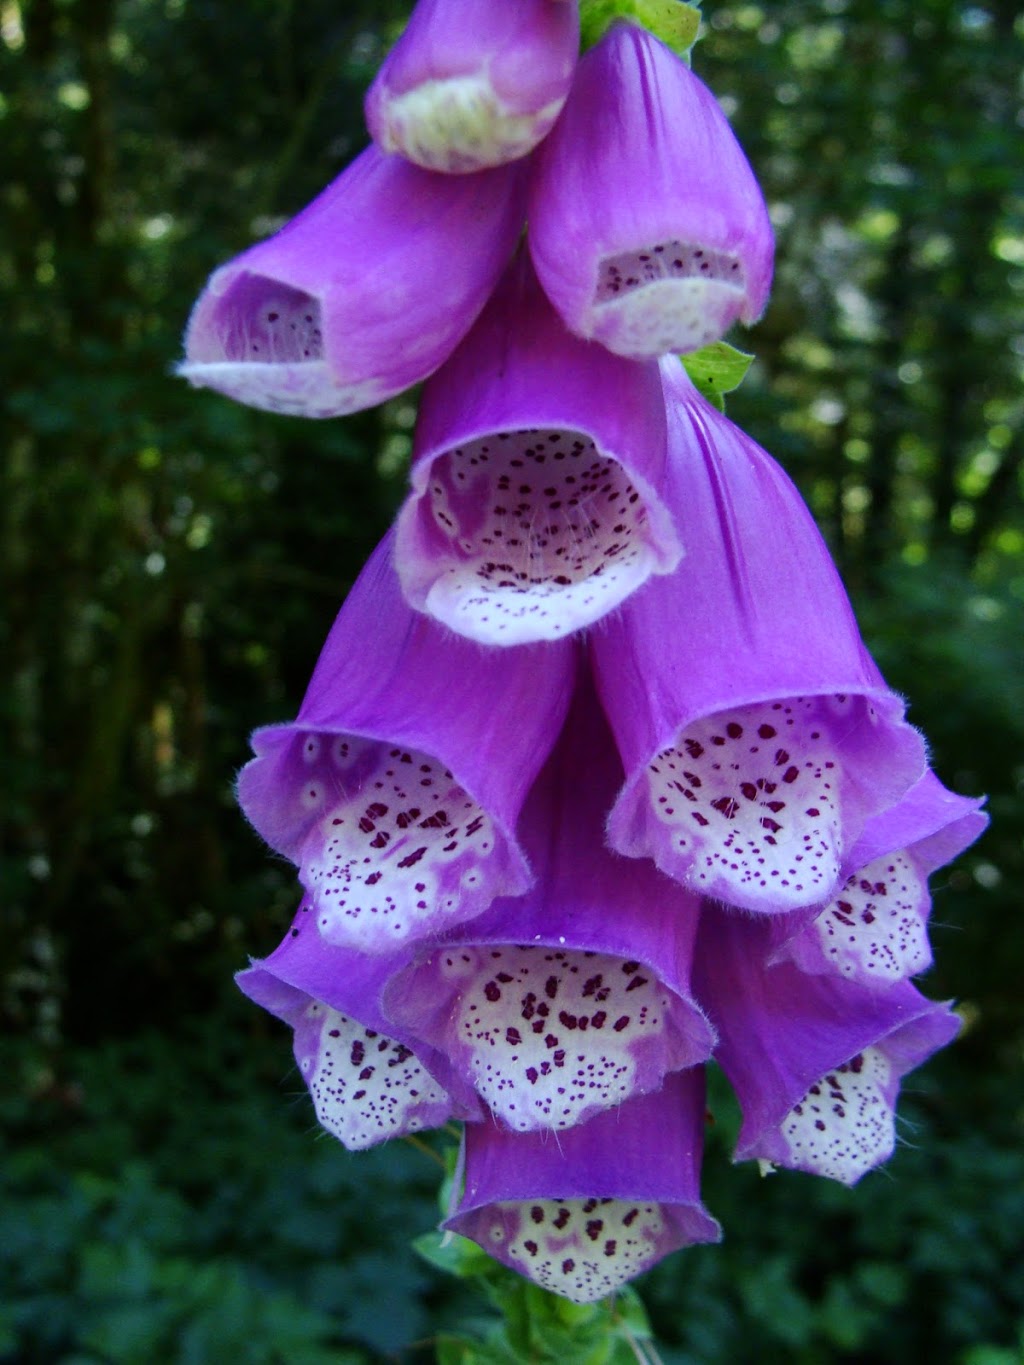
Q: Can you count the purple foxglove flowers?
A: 11